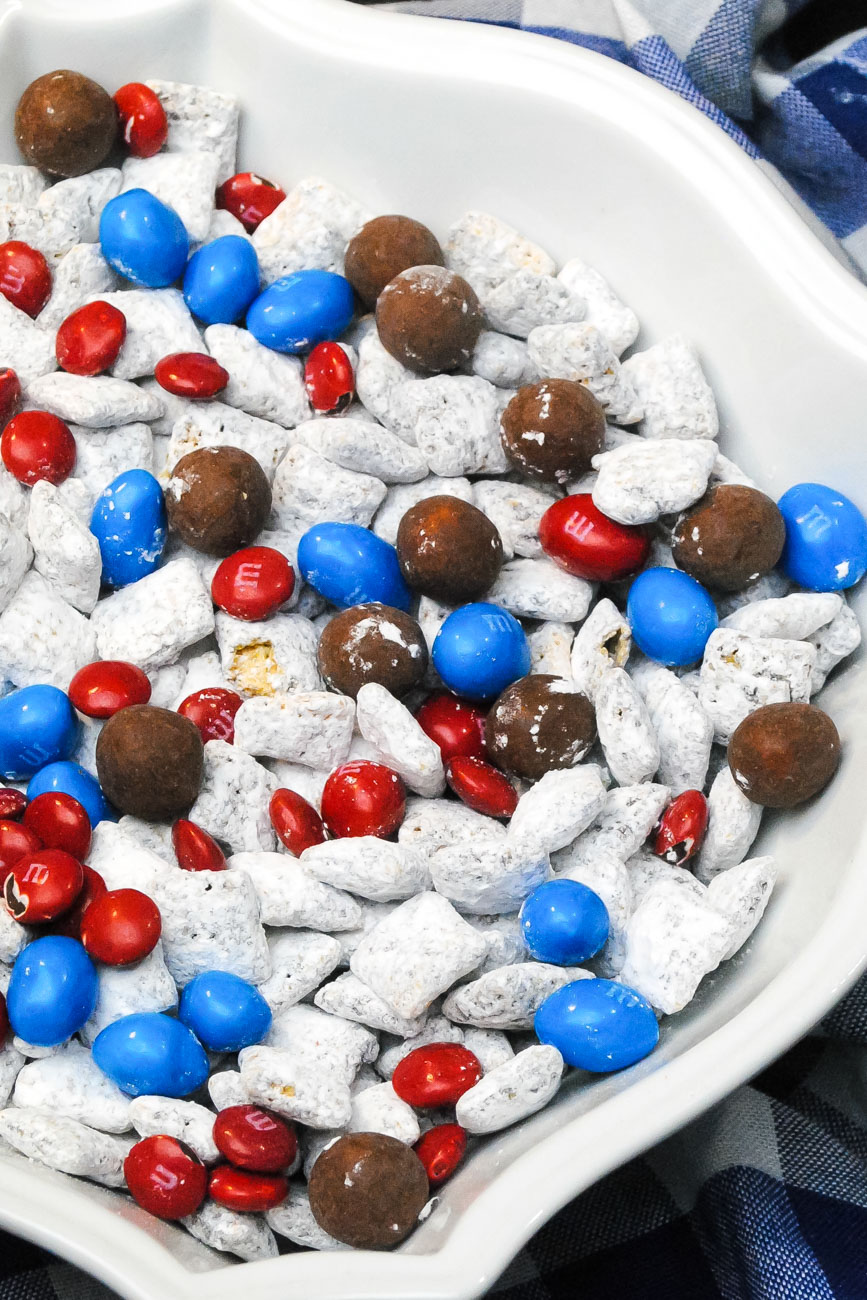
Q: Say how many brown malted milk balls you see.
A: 12